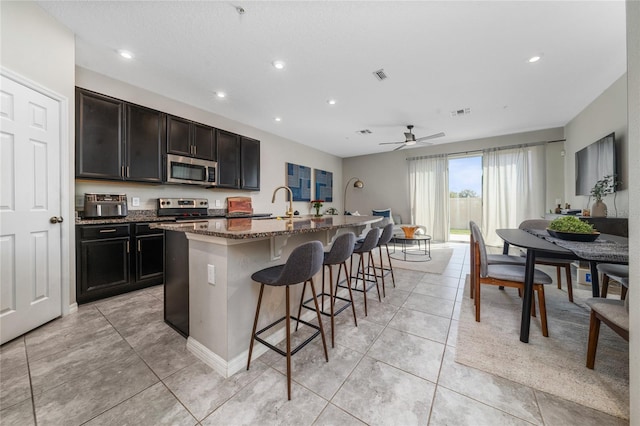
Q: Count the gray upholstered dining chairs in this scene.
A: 5